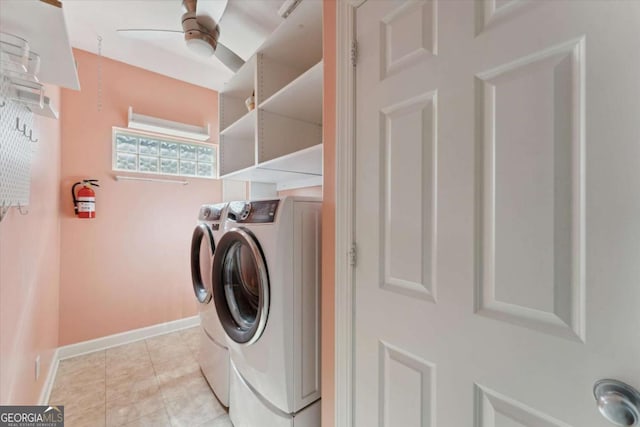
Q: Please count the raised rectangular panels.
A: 6